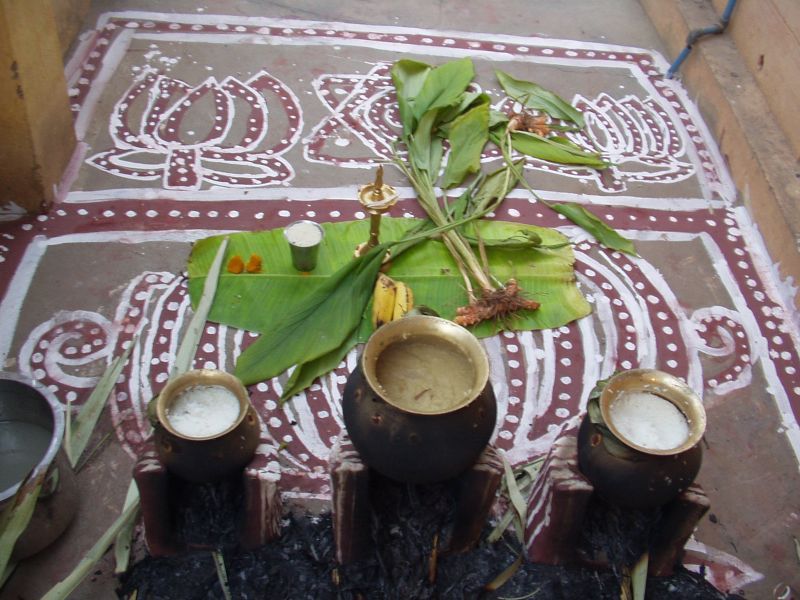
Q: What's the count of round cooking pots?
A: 3